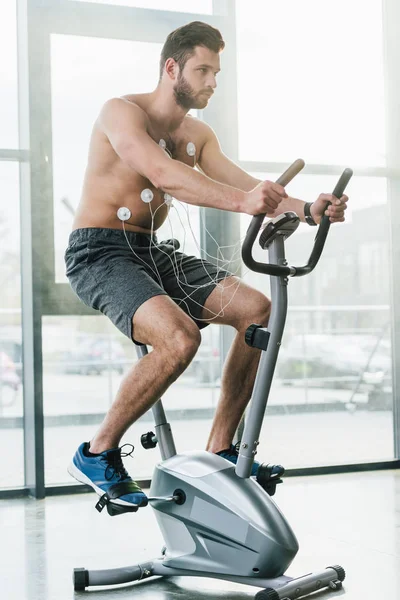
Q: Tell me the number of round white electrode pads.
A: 5